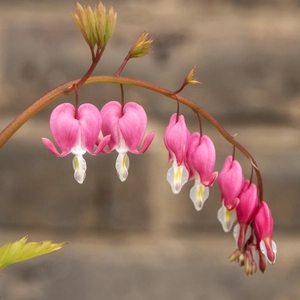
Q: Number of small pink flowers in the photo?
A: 7